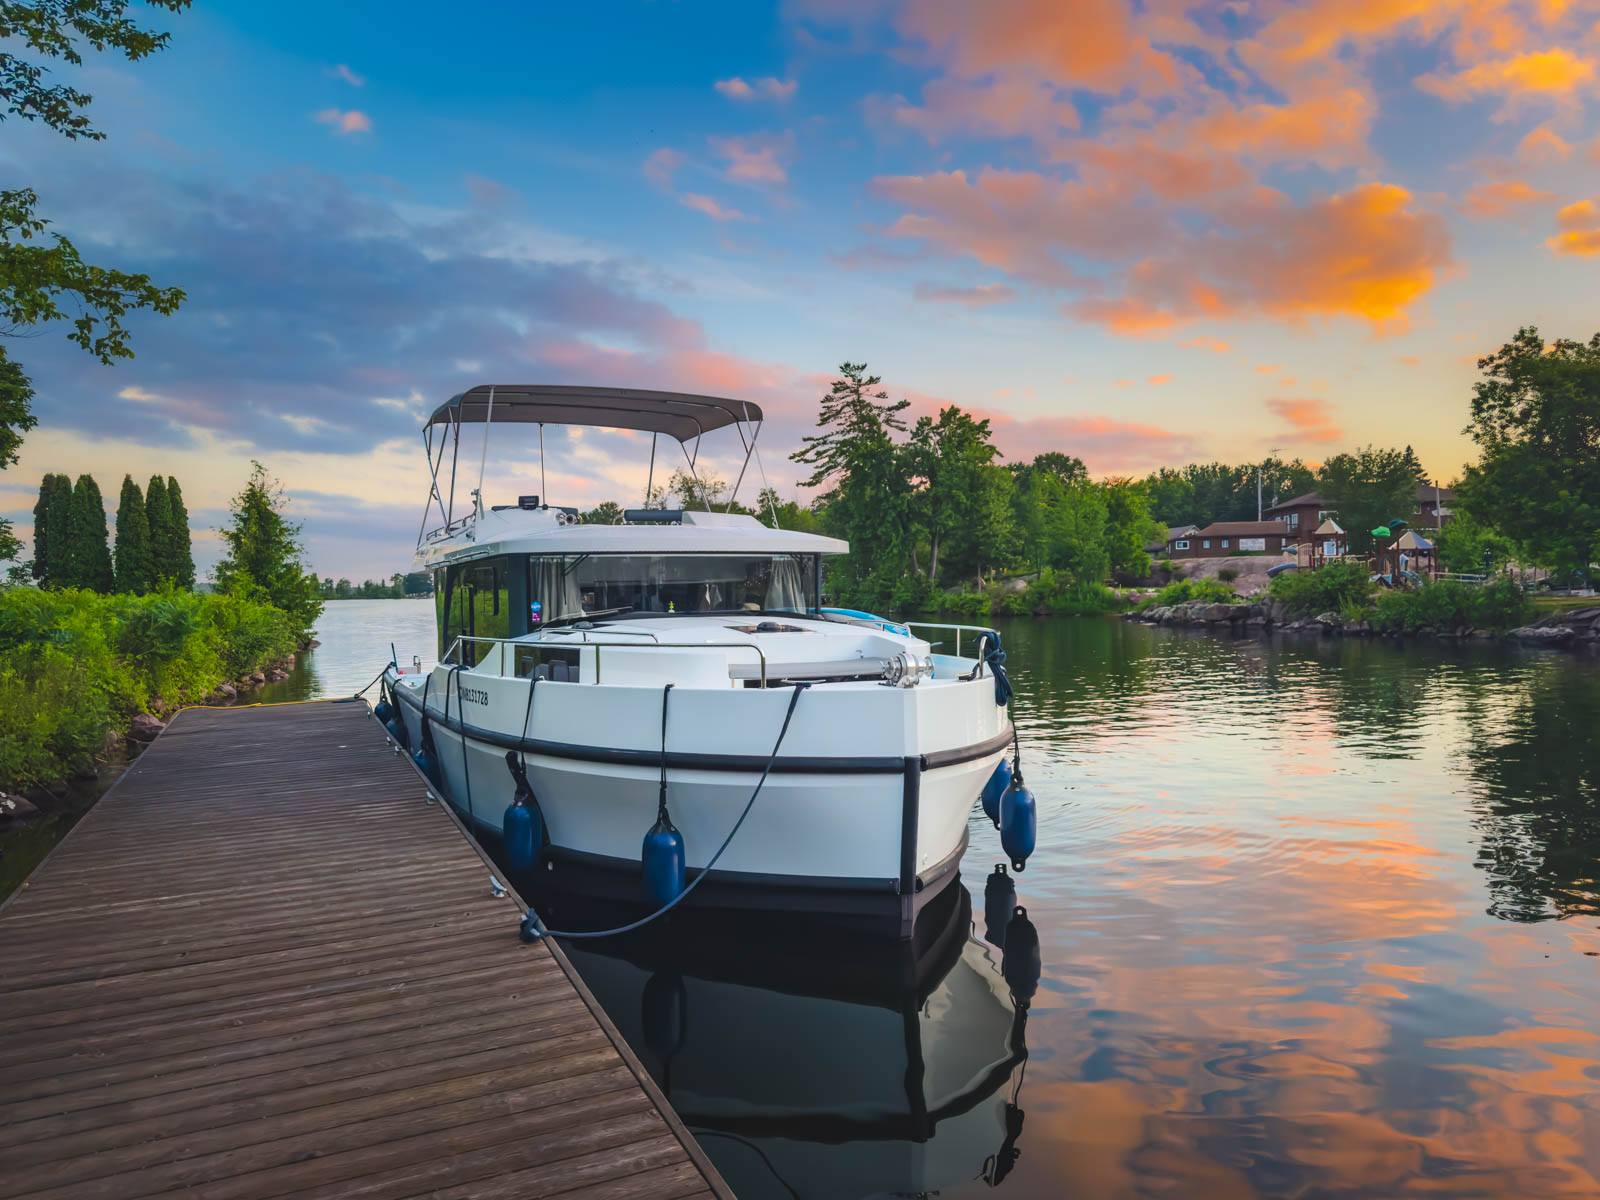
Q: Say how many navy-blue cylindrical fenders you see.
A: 7